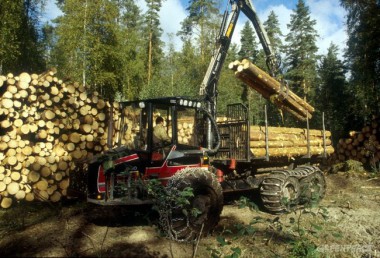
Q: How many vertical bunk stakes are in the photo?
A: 3